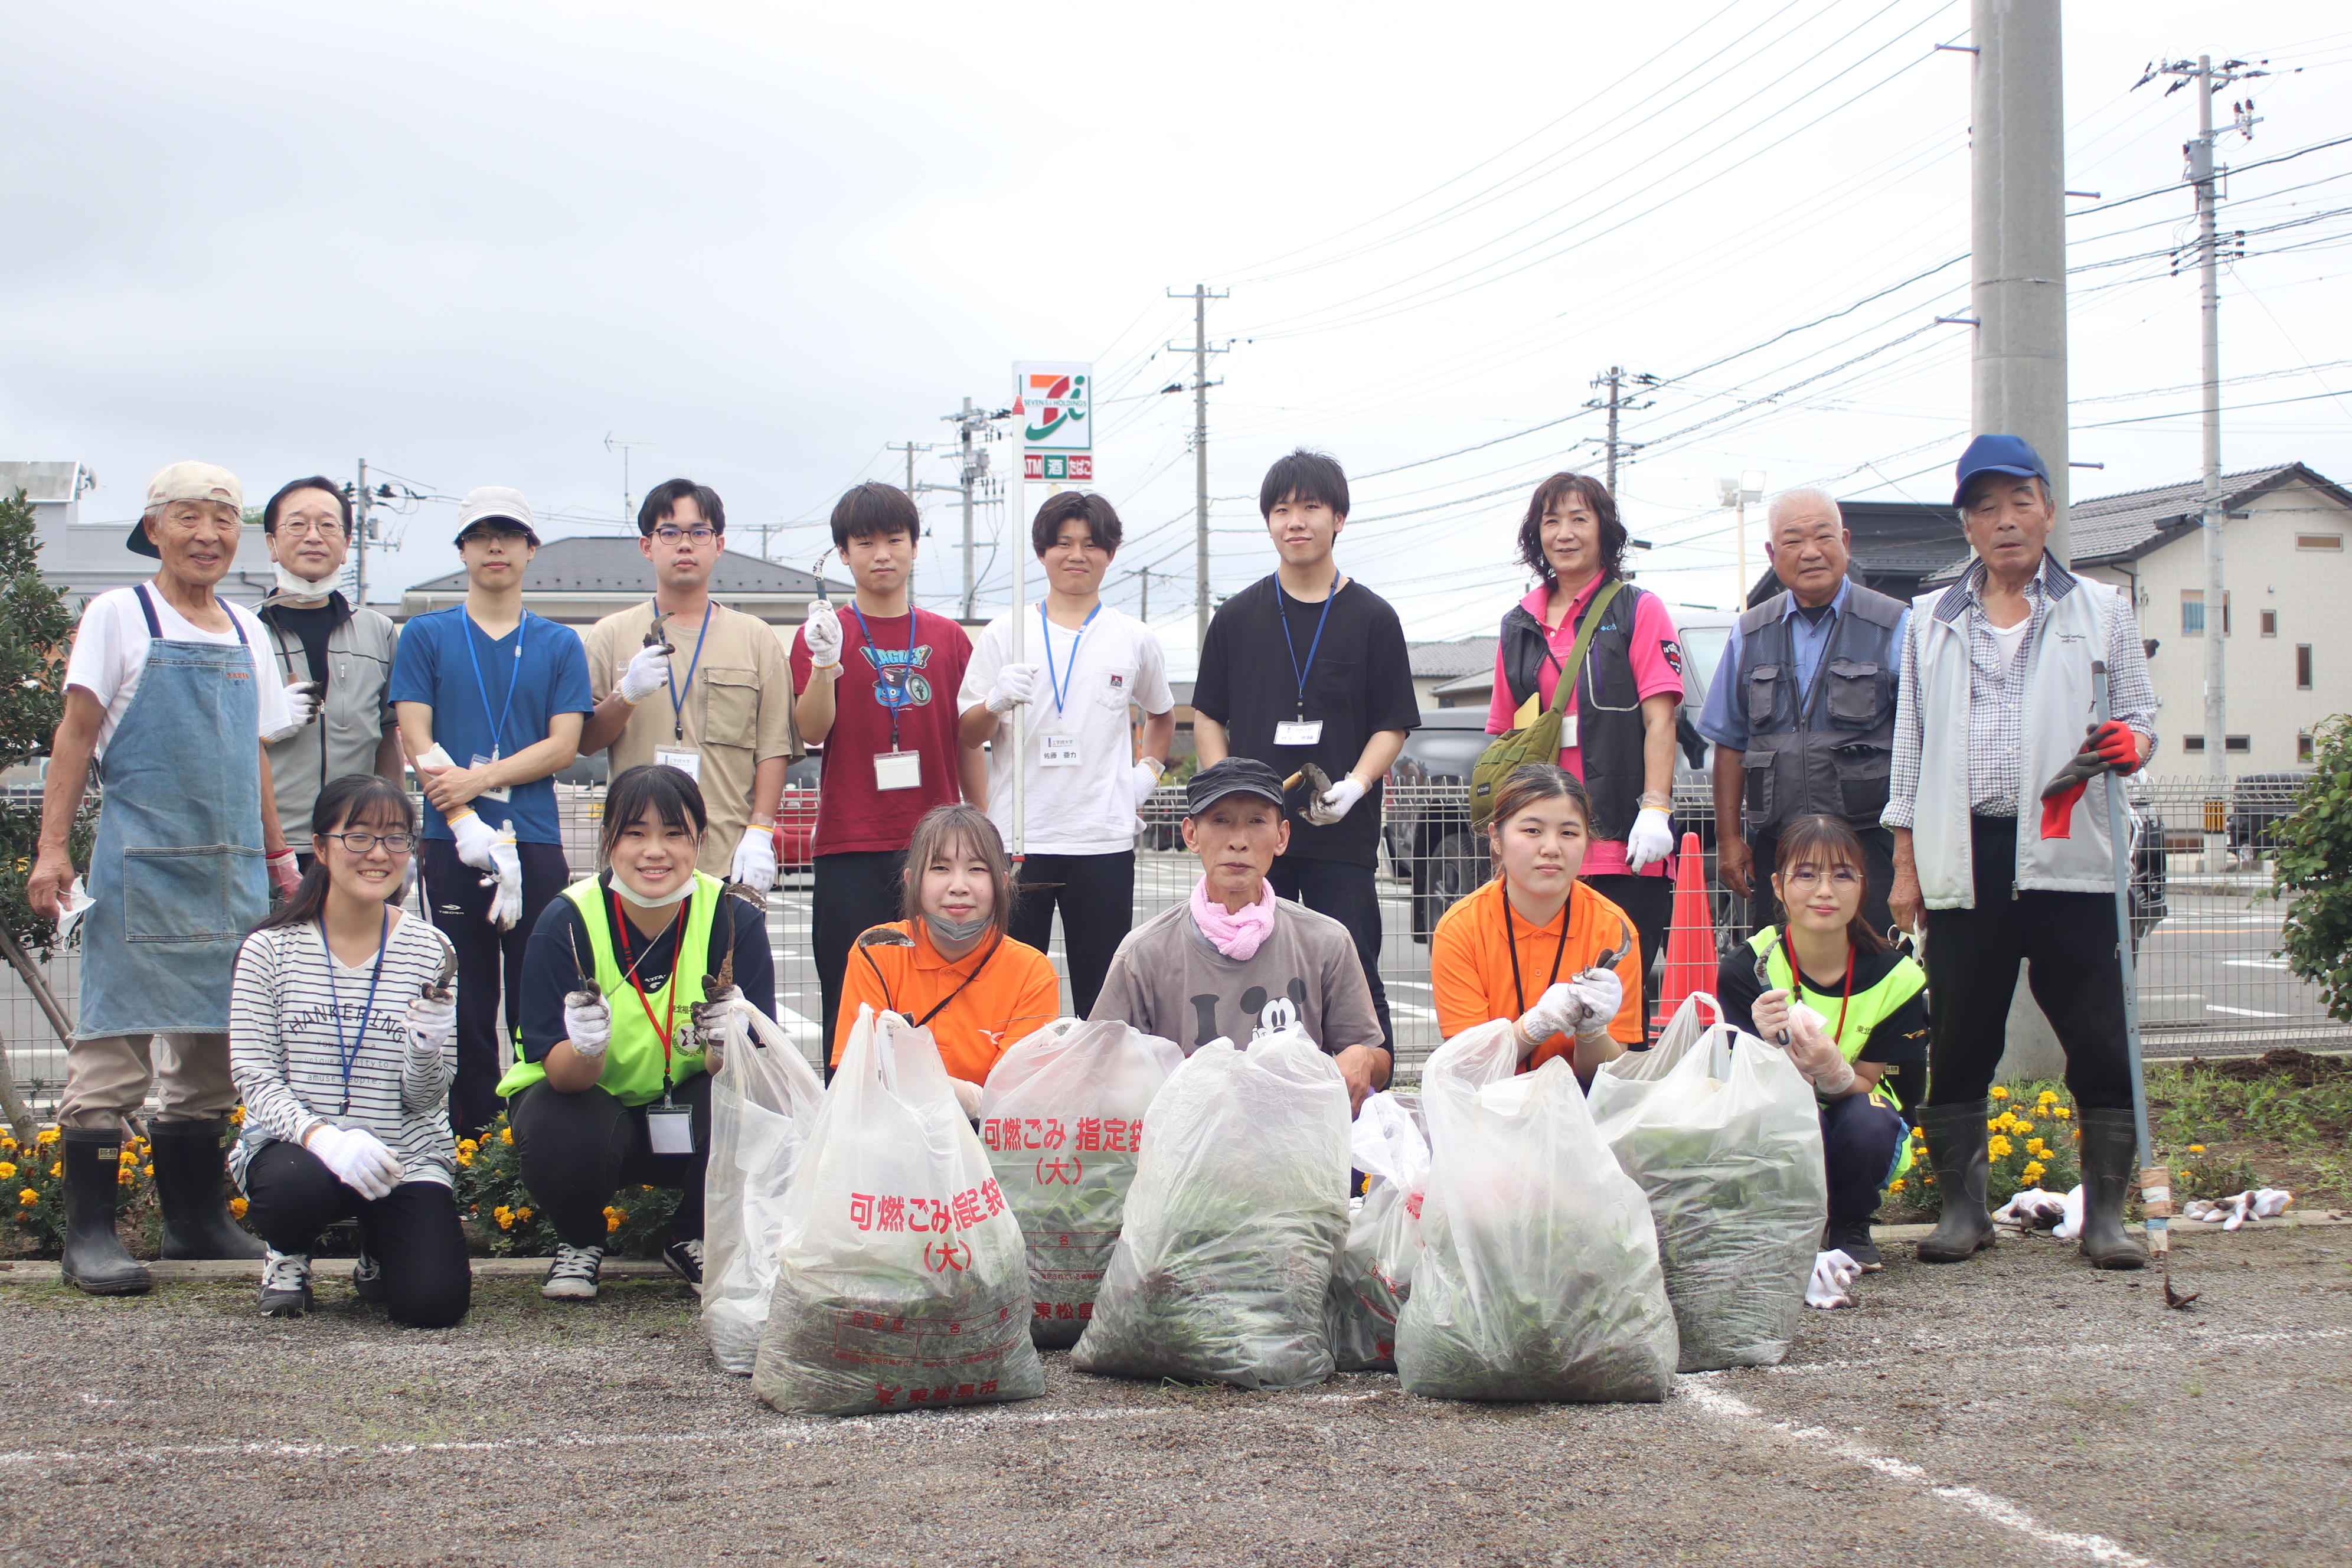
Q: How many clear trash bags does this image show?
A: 7